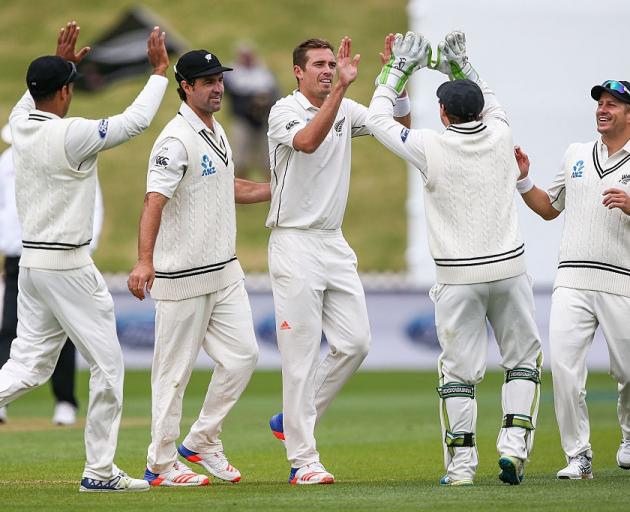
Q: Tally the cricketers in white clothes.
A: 5